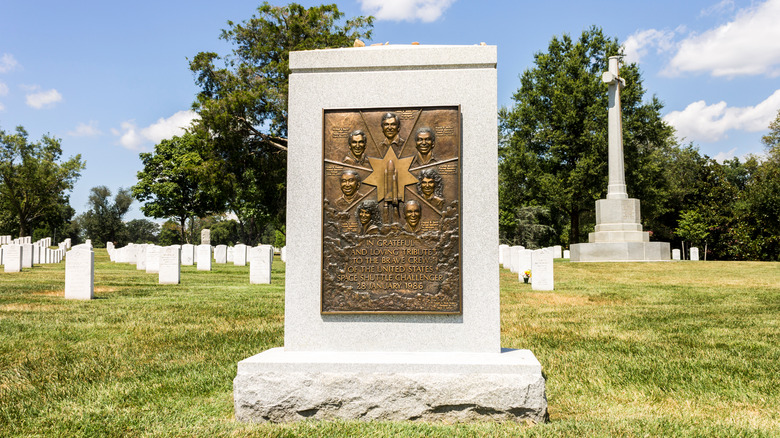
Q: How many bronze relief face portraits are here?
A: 7